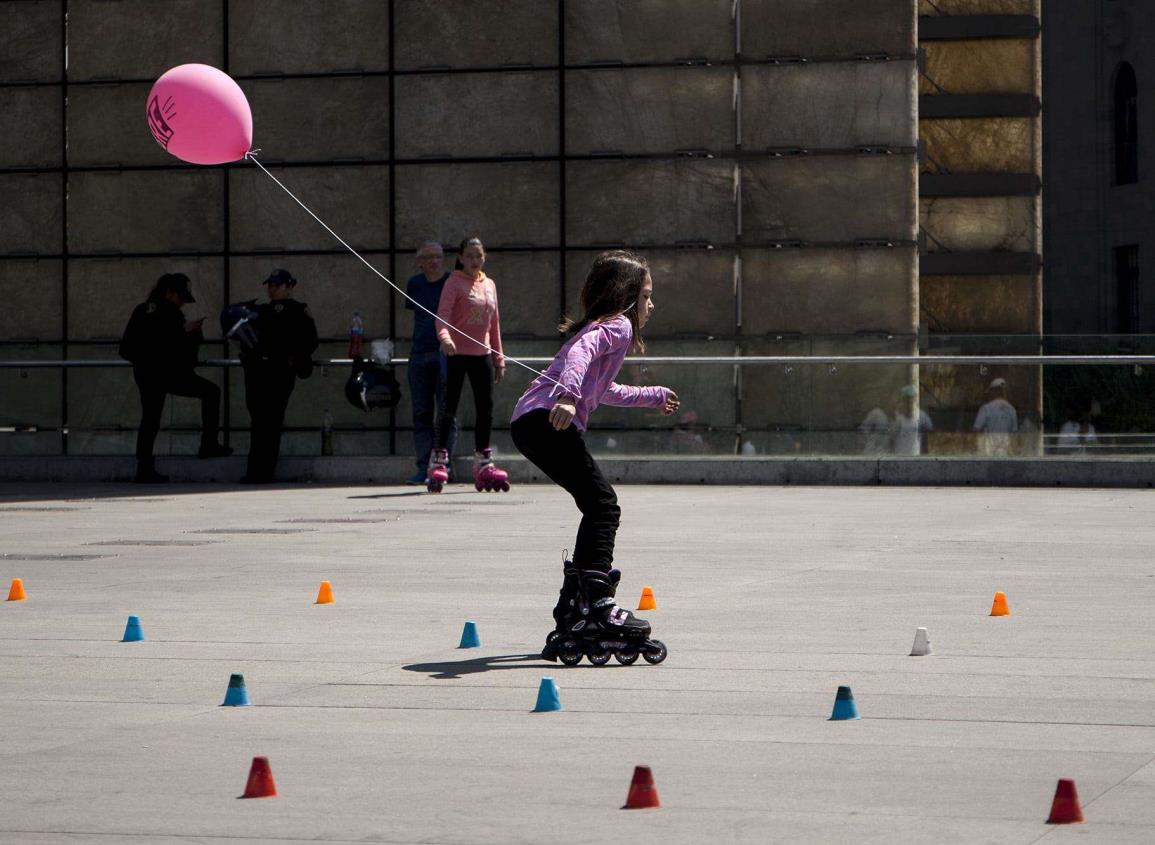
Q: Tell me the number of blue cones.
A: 5